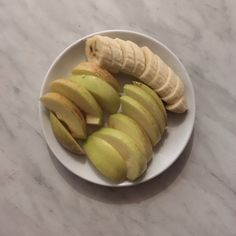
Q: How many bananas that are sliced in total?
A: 1